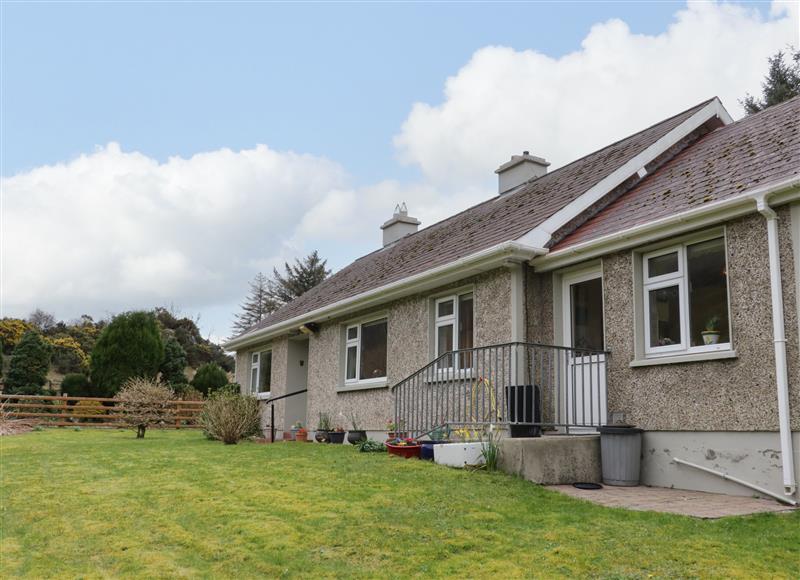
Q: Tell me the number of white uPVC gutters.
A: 2